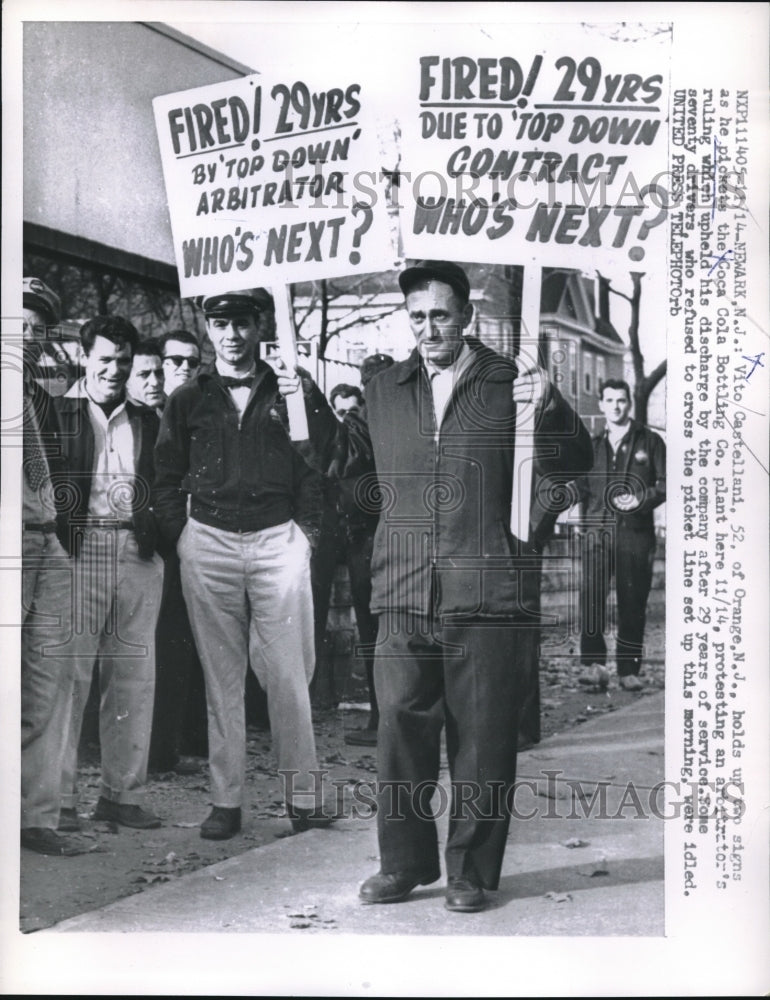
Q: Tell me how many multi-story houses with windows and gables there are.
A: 1